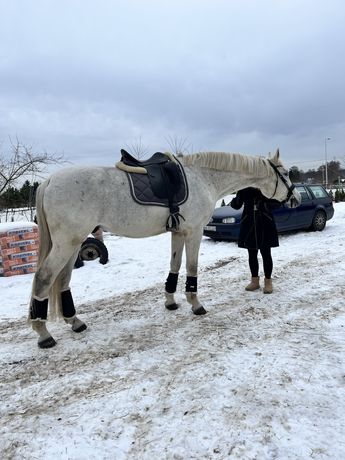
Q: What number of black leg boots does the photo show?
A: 4